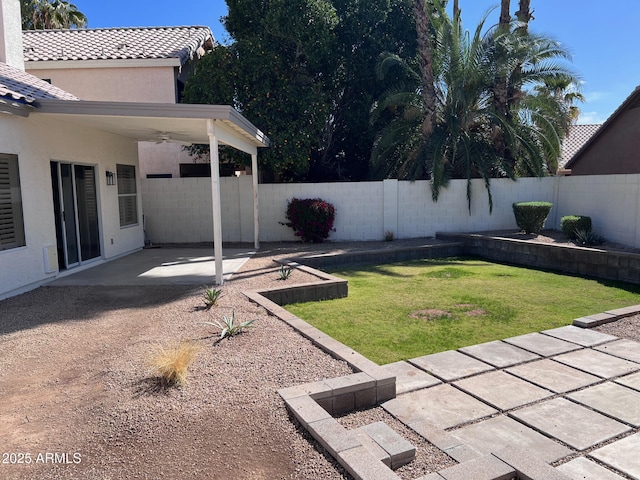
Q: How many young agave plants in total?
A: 3